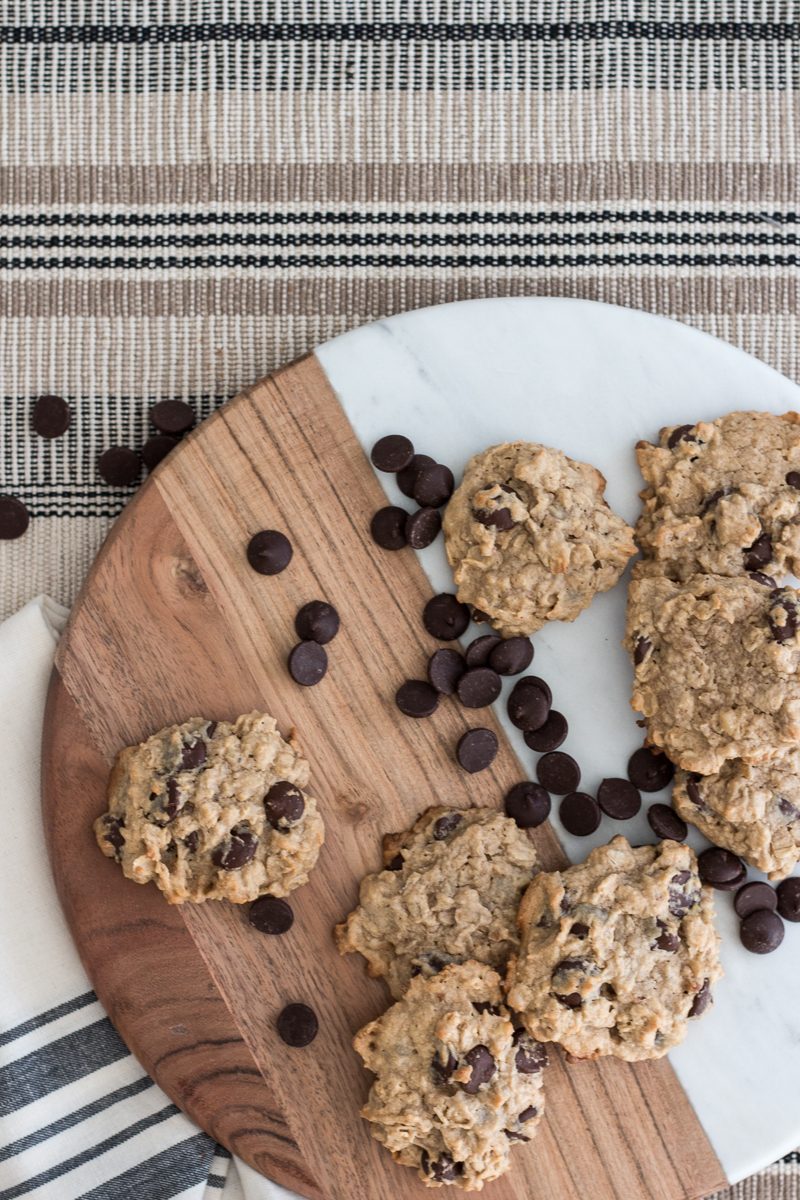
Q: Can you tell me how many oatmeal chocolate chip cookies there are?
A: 8